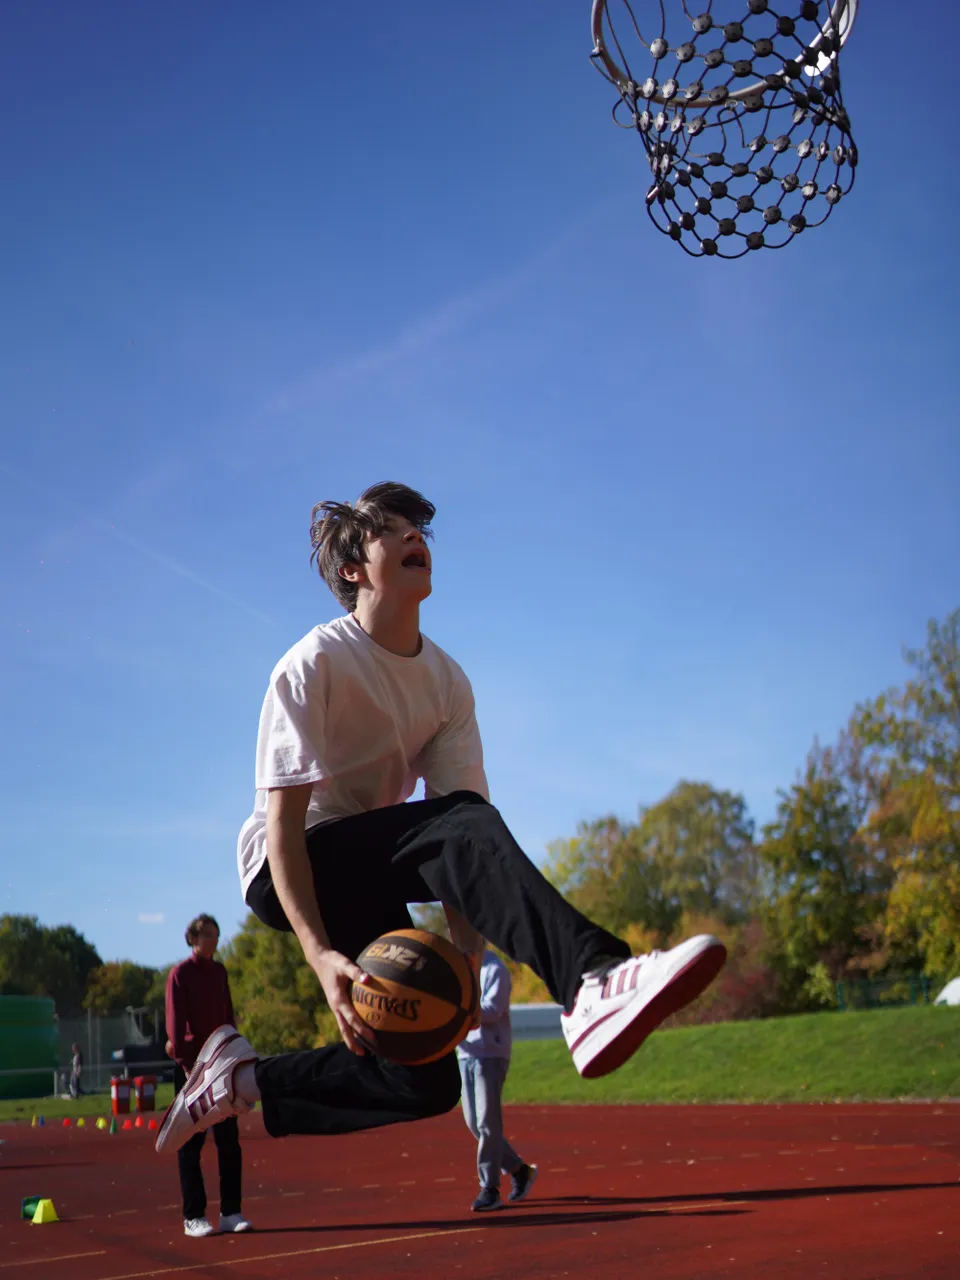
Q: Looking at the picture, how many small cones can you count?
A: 11